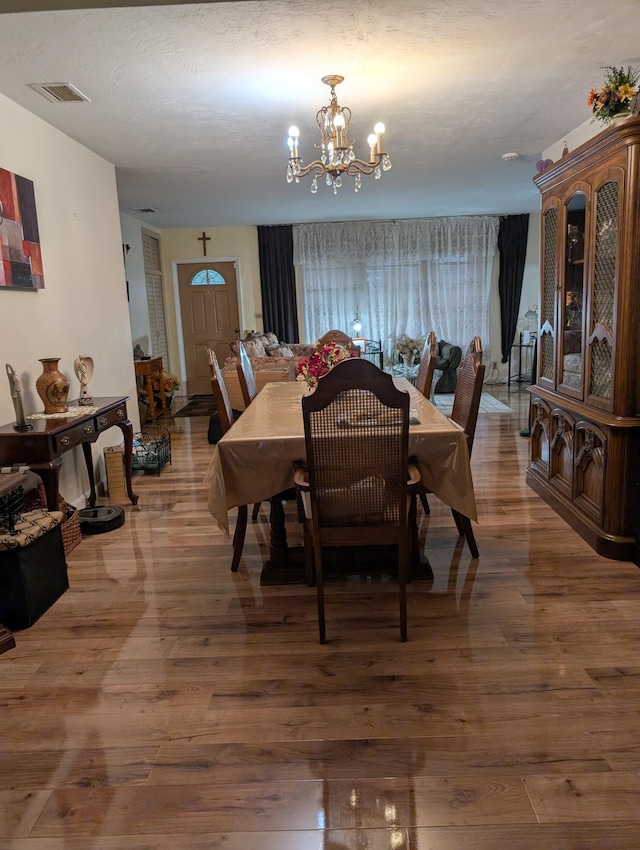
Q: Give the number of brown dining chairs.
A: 6